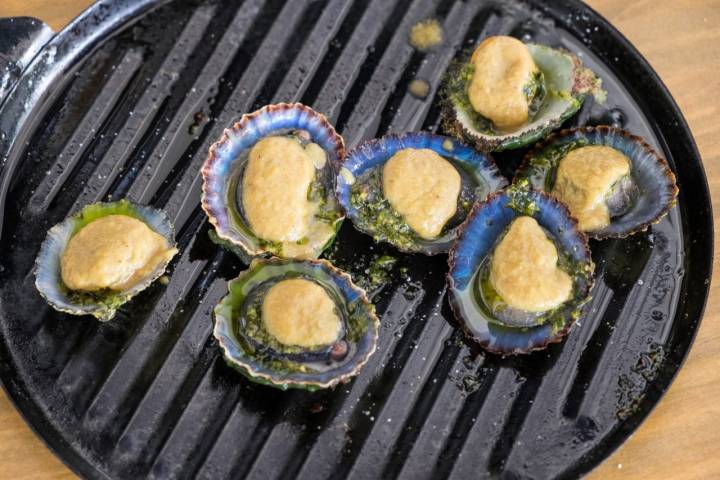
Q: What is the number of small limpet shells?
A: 7